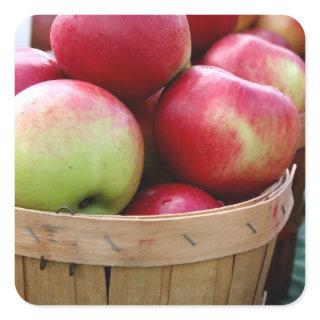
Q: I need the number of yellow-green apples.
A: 1